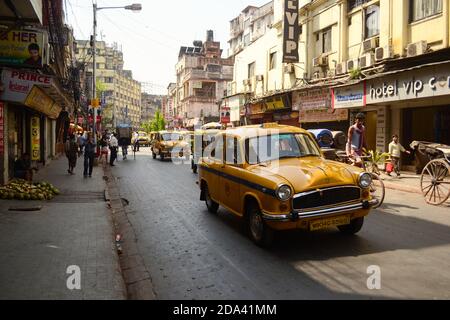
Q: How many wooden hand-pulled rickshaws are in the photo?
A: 1